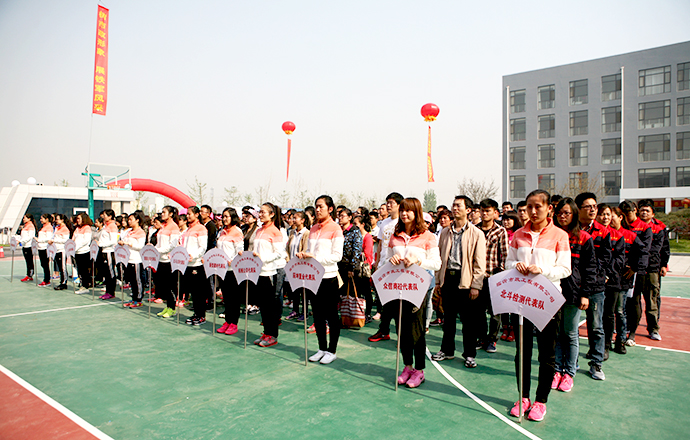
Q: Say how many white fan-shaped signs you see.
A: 13